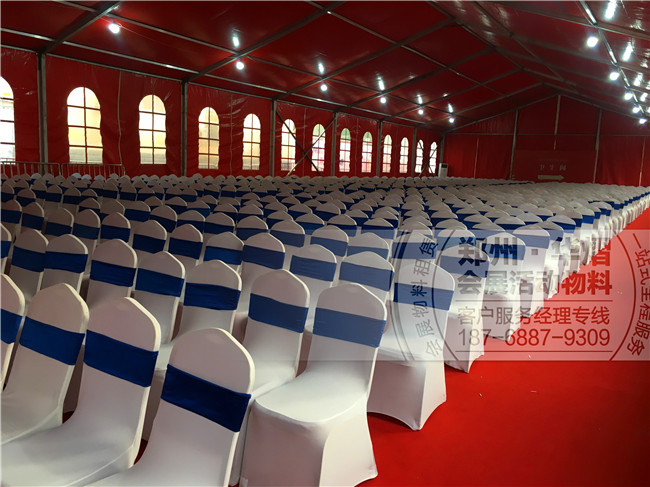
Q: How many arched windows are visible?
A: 13